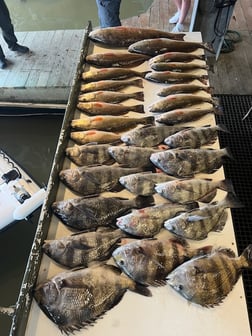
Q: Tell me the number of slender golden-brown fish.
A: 15